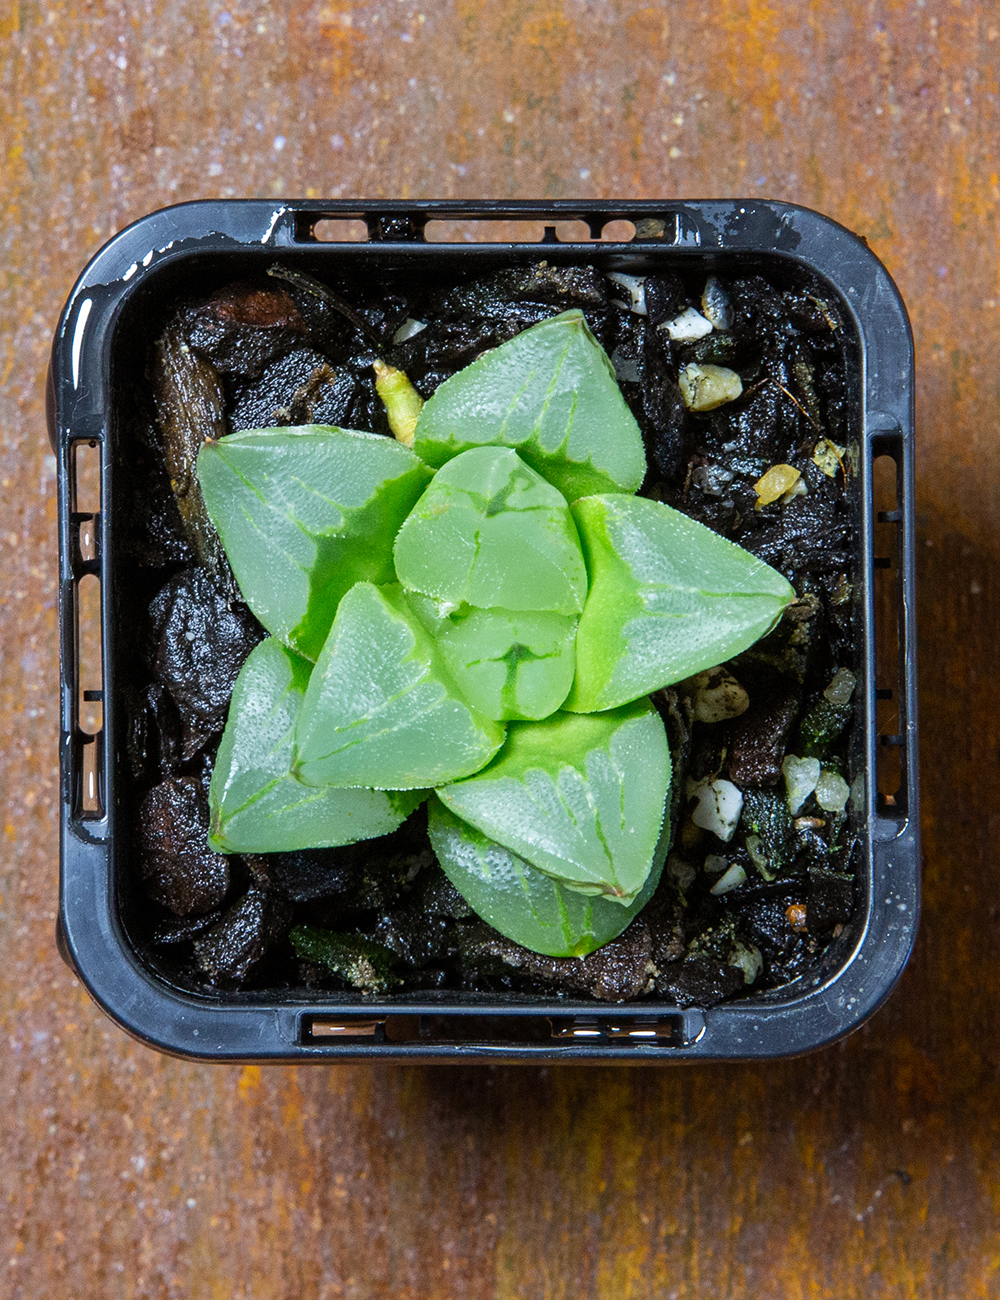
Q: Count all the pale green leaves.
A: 9